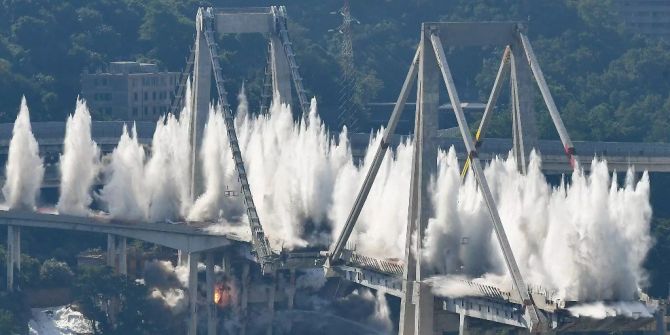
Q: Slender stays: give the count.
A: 8